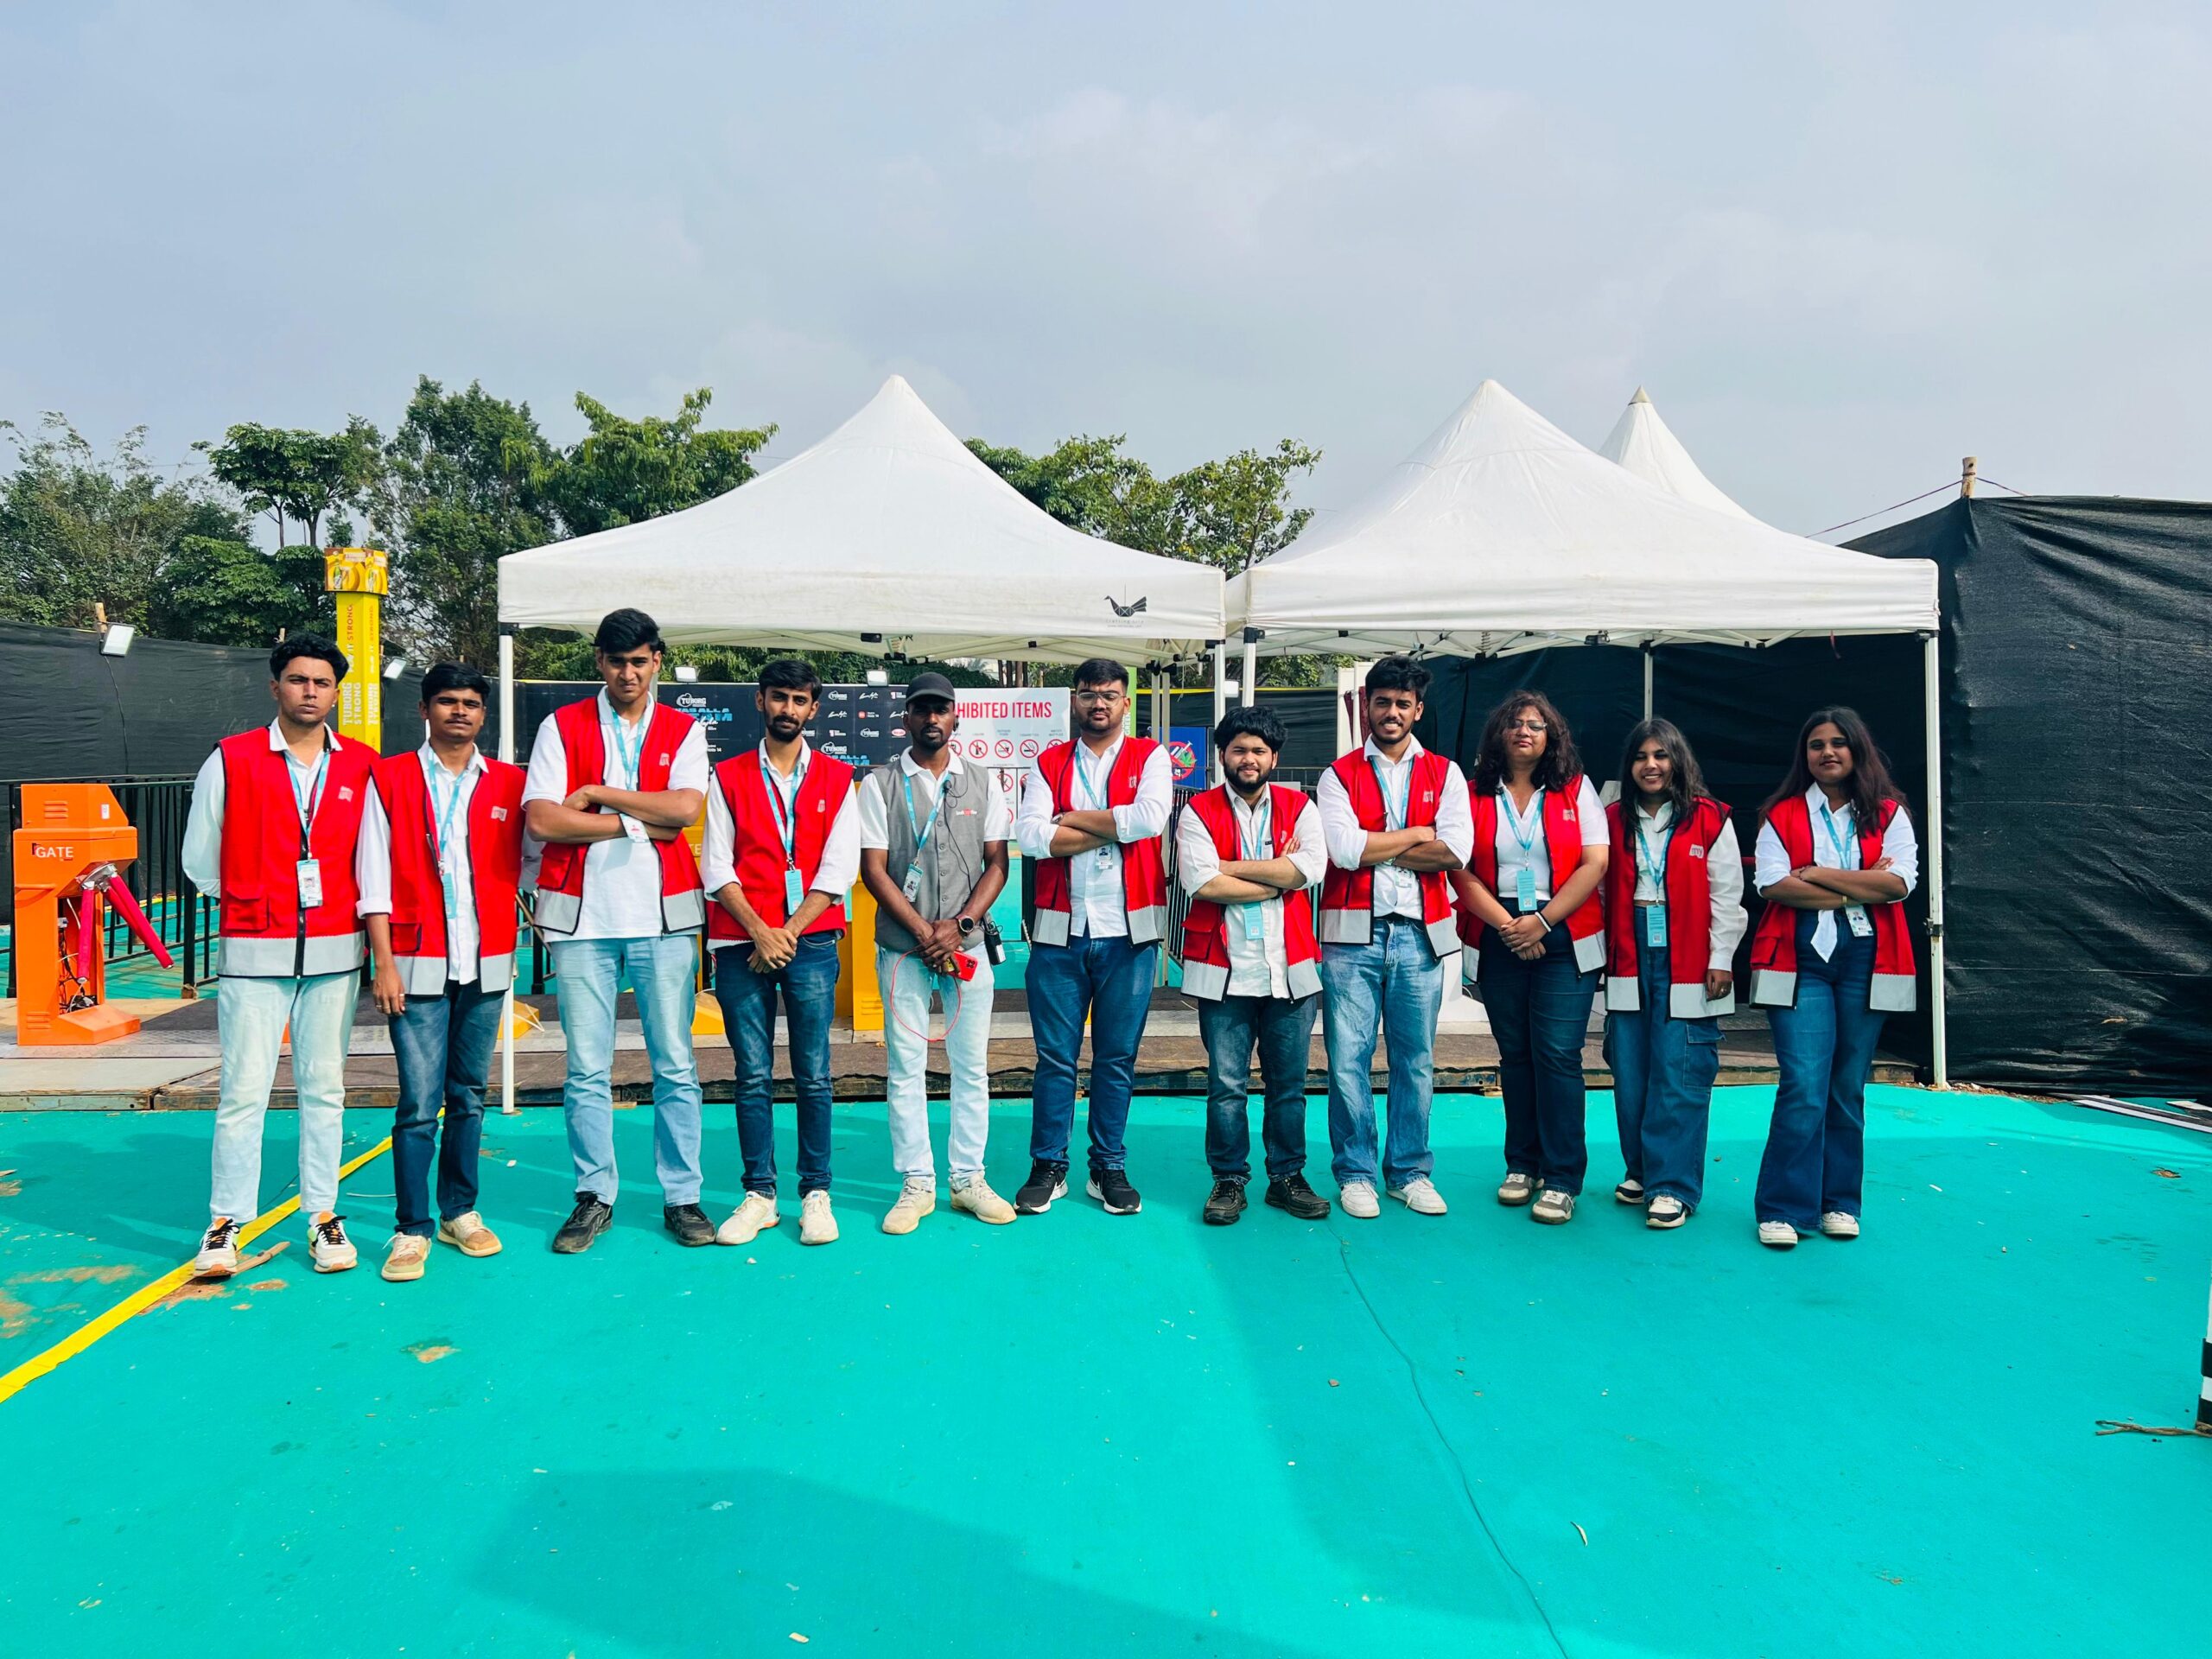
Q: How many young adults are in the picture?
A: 11